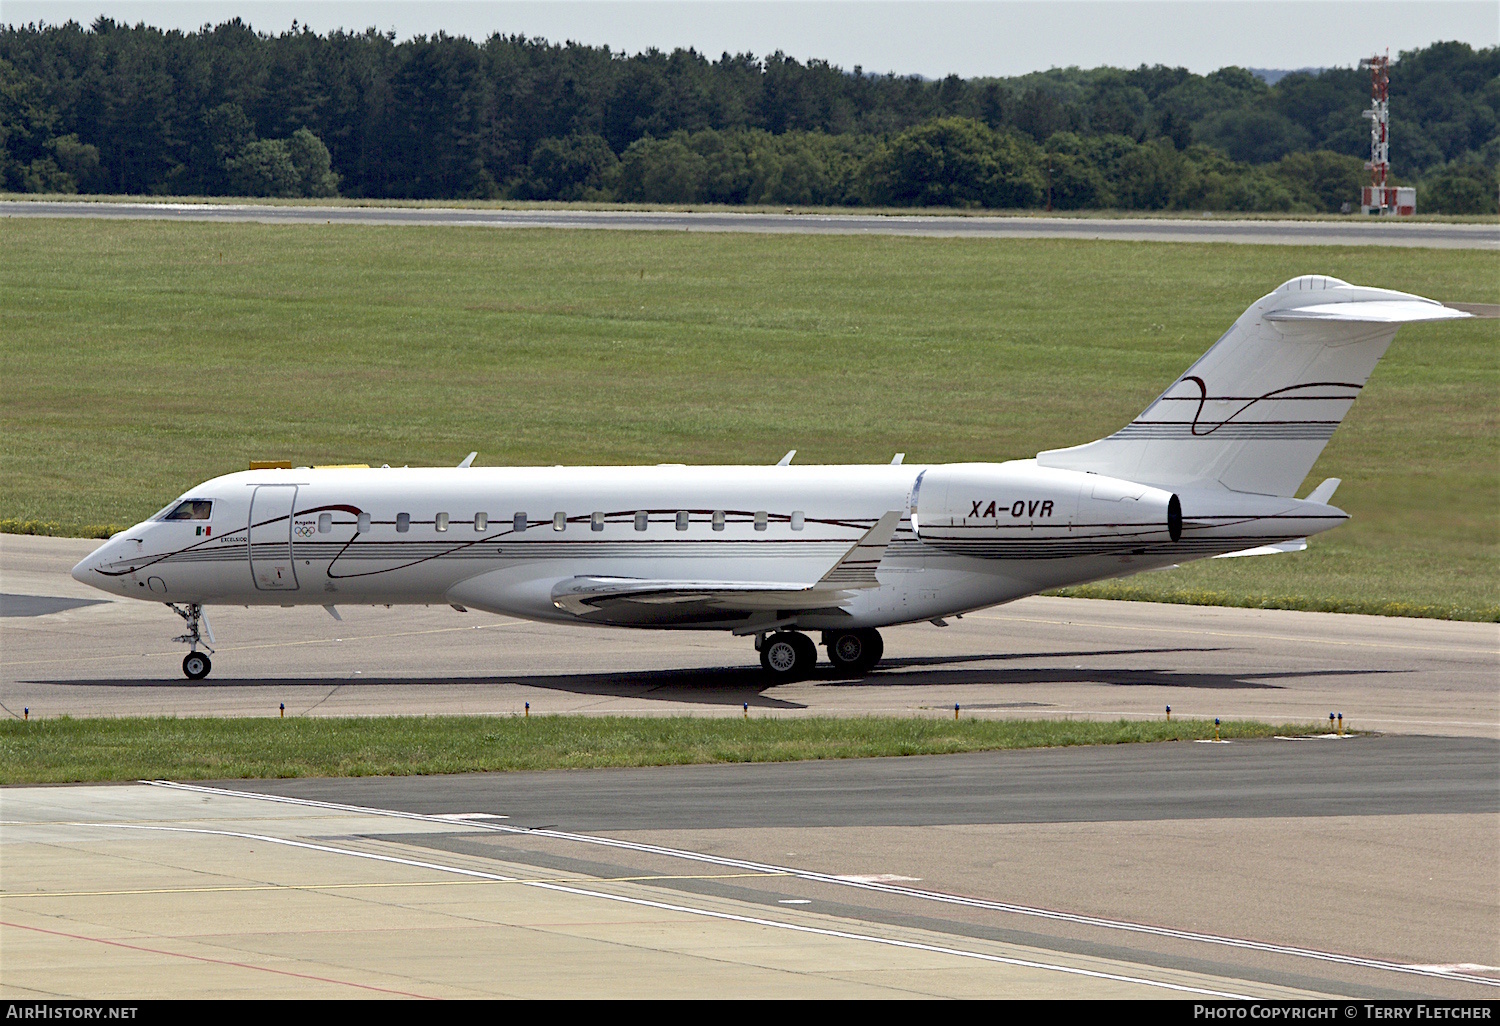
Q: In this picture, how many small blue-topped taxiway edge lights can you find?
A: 9